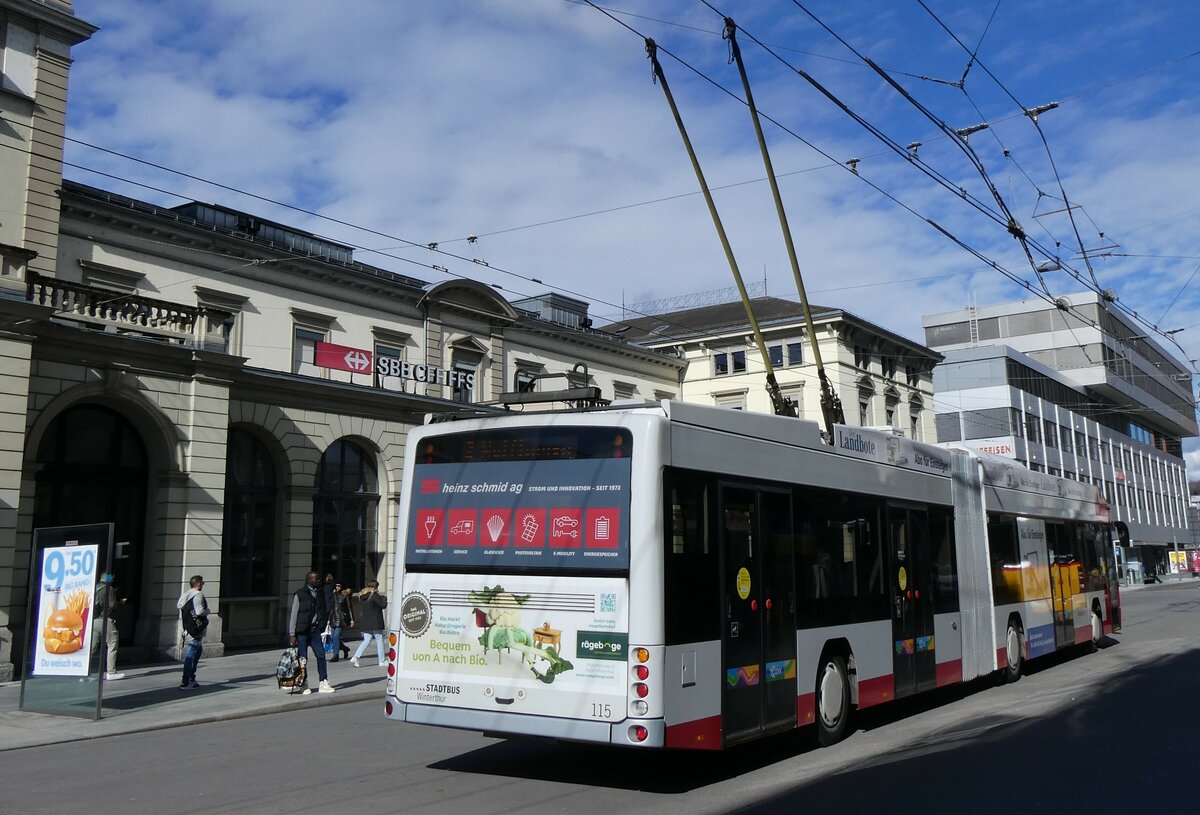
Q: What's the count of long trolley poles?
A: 2